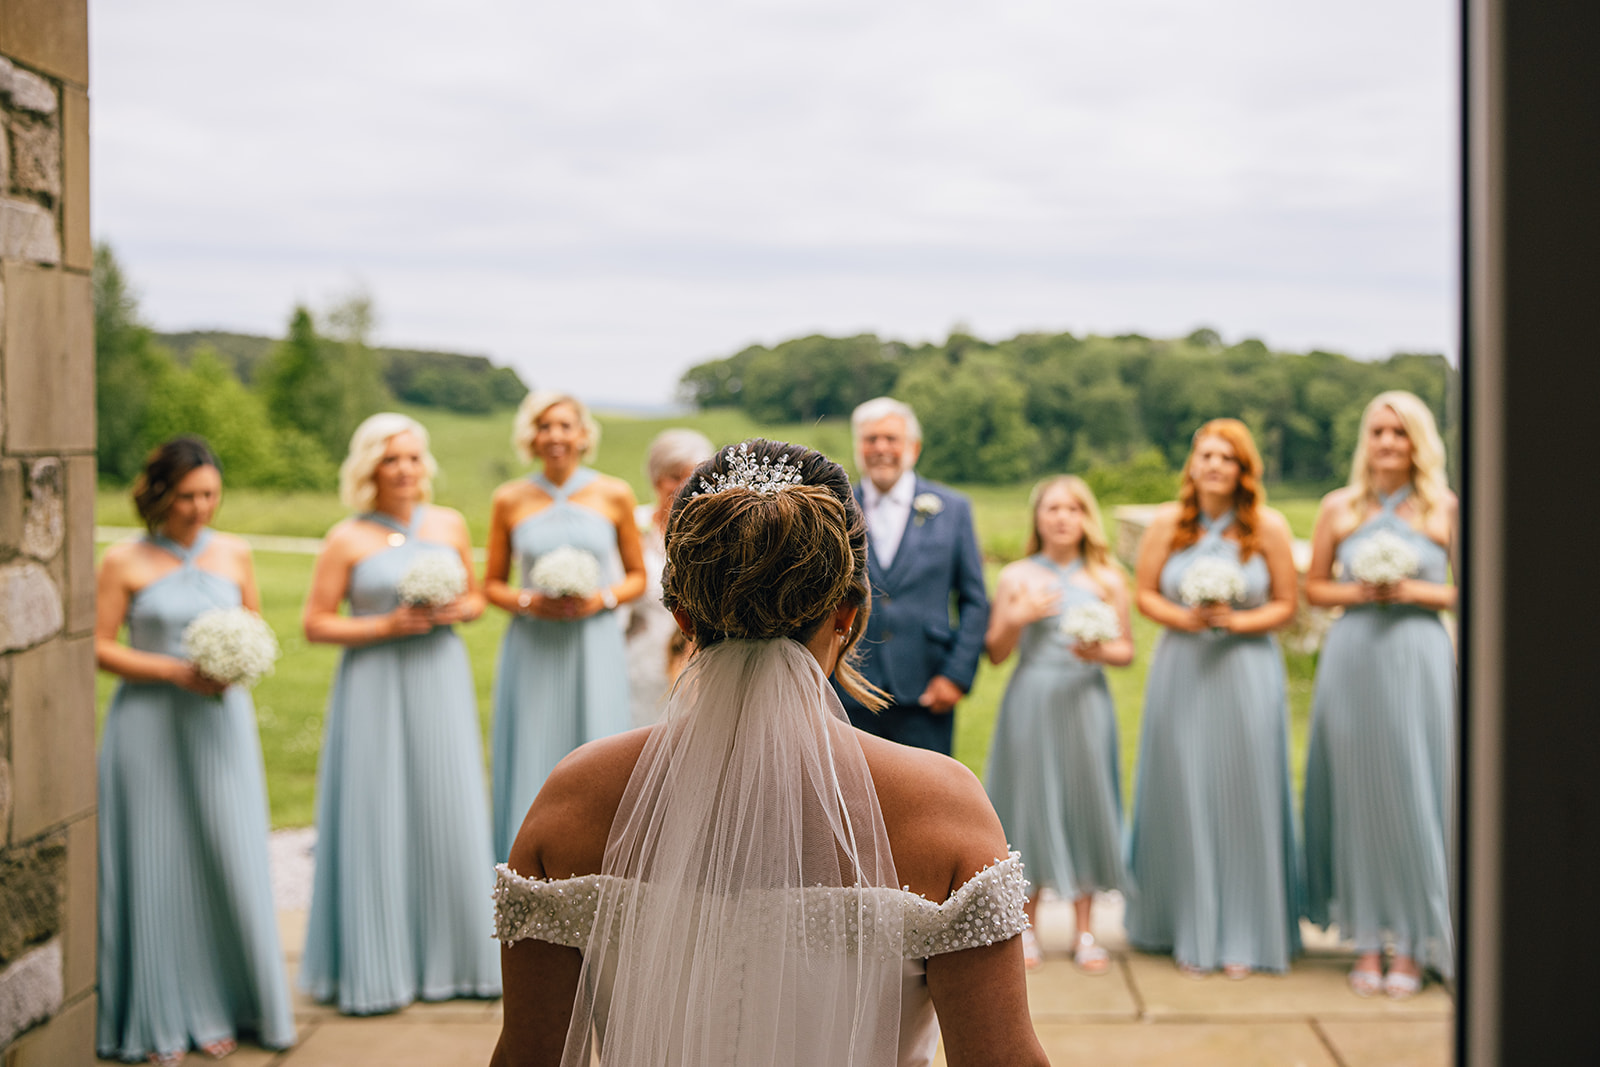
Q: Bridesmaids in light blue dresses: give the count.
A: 6